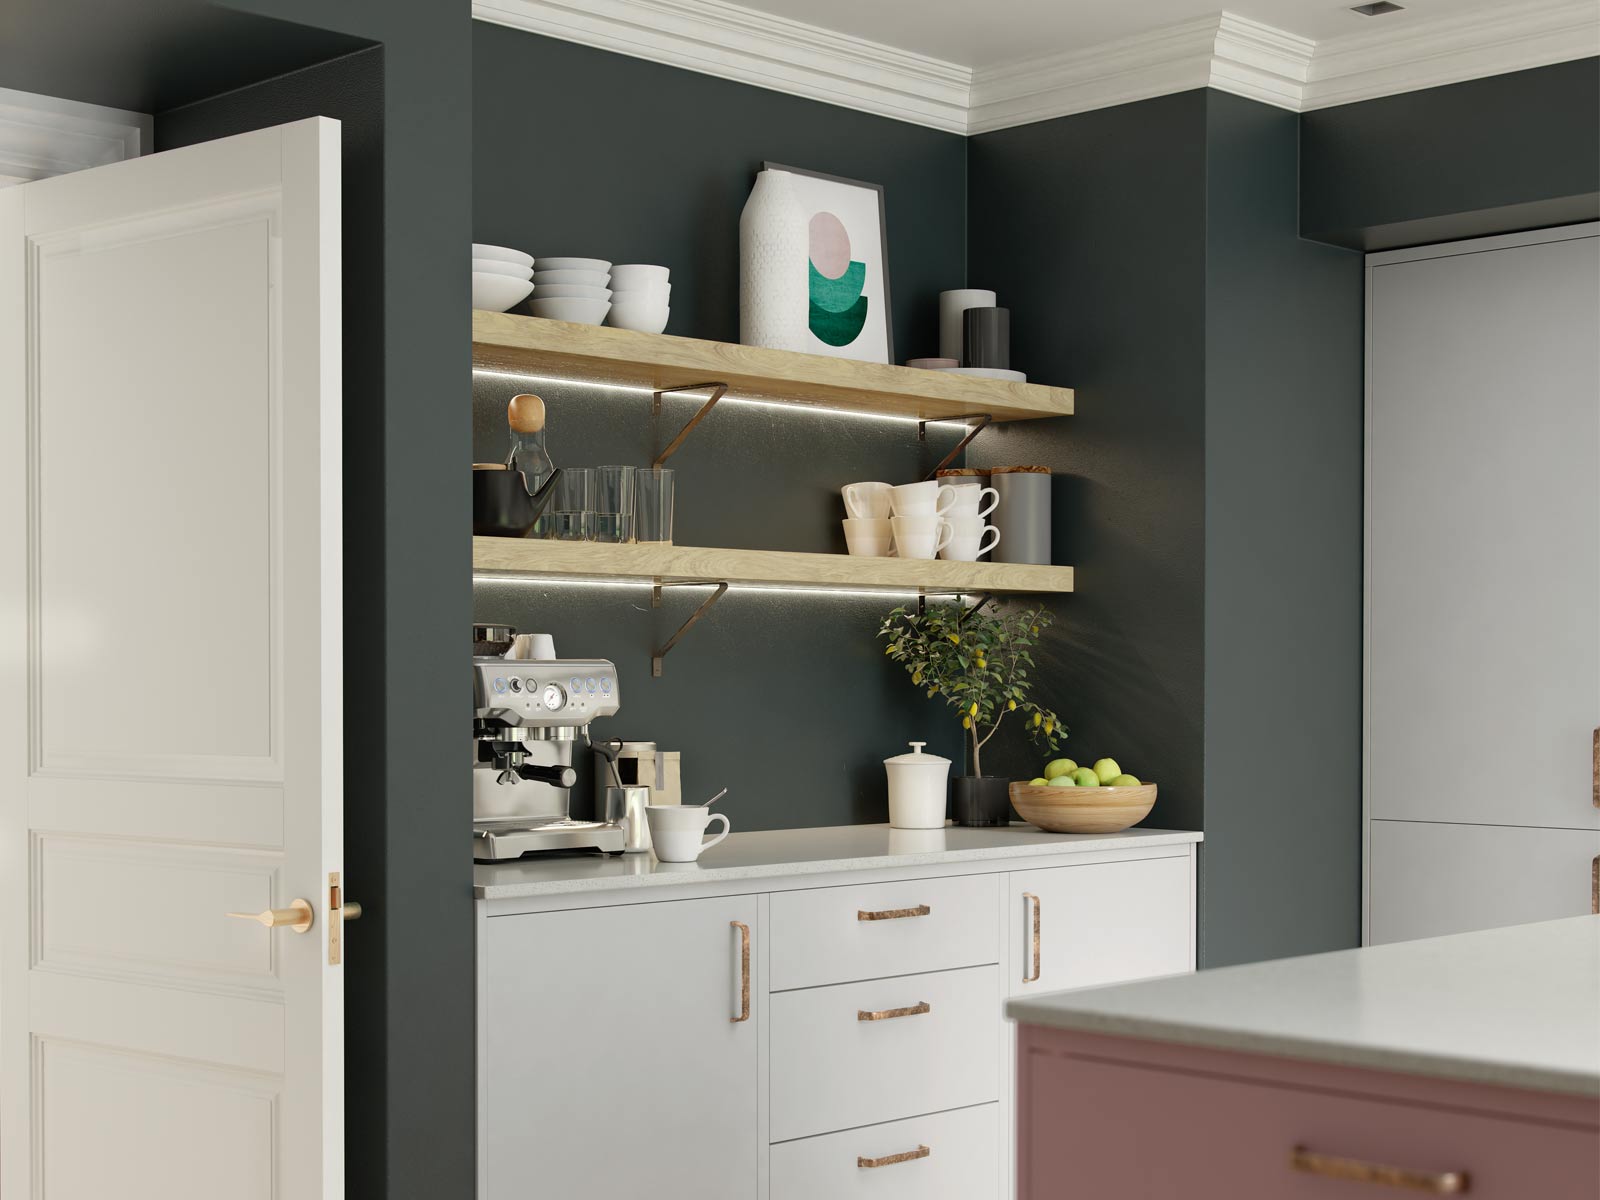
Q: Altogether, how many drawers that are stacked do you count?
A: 3